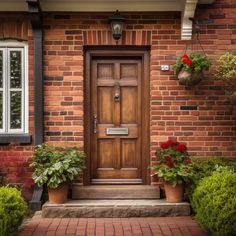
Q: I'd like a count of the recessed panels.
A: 6